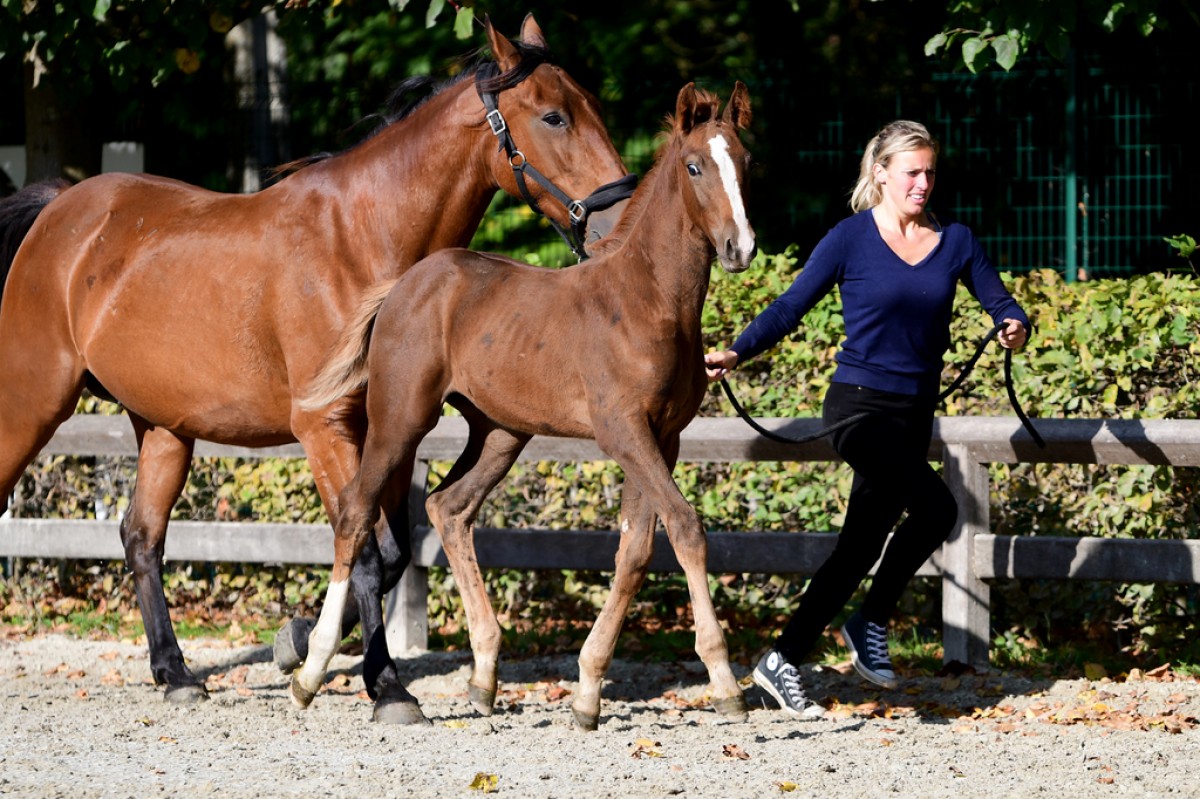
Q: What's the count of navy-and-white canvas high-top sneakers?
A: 2